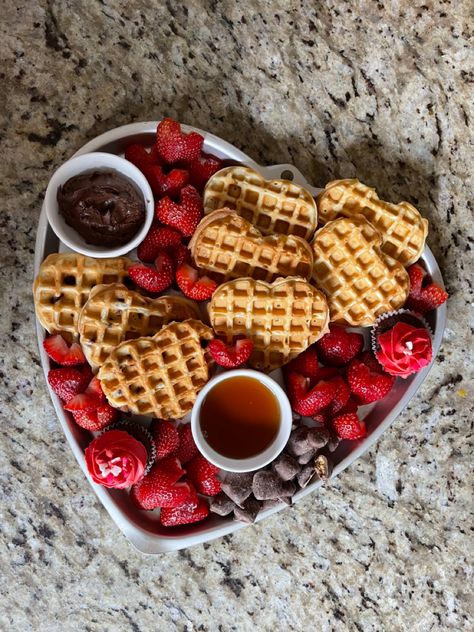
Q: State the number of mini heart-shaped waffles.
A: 8